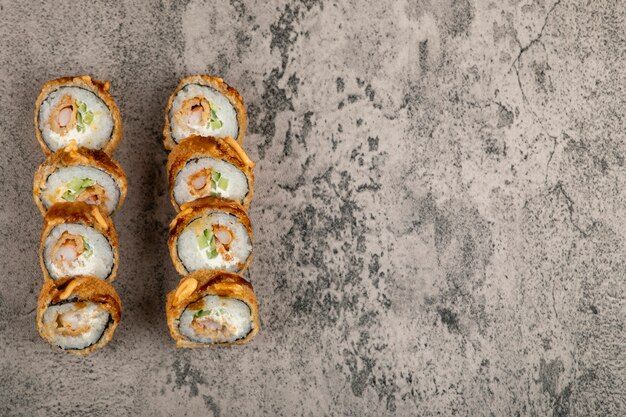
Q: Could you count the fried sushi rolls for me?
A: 8